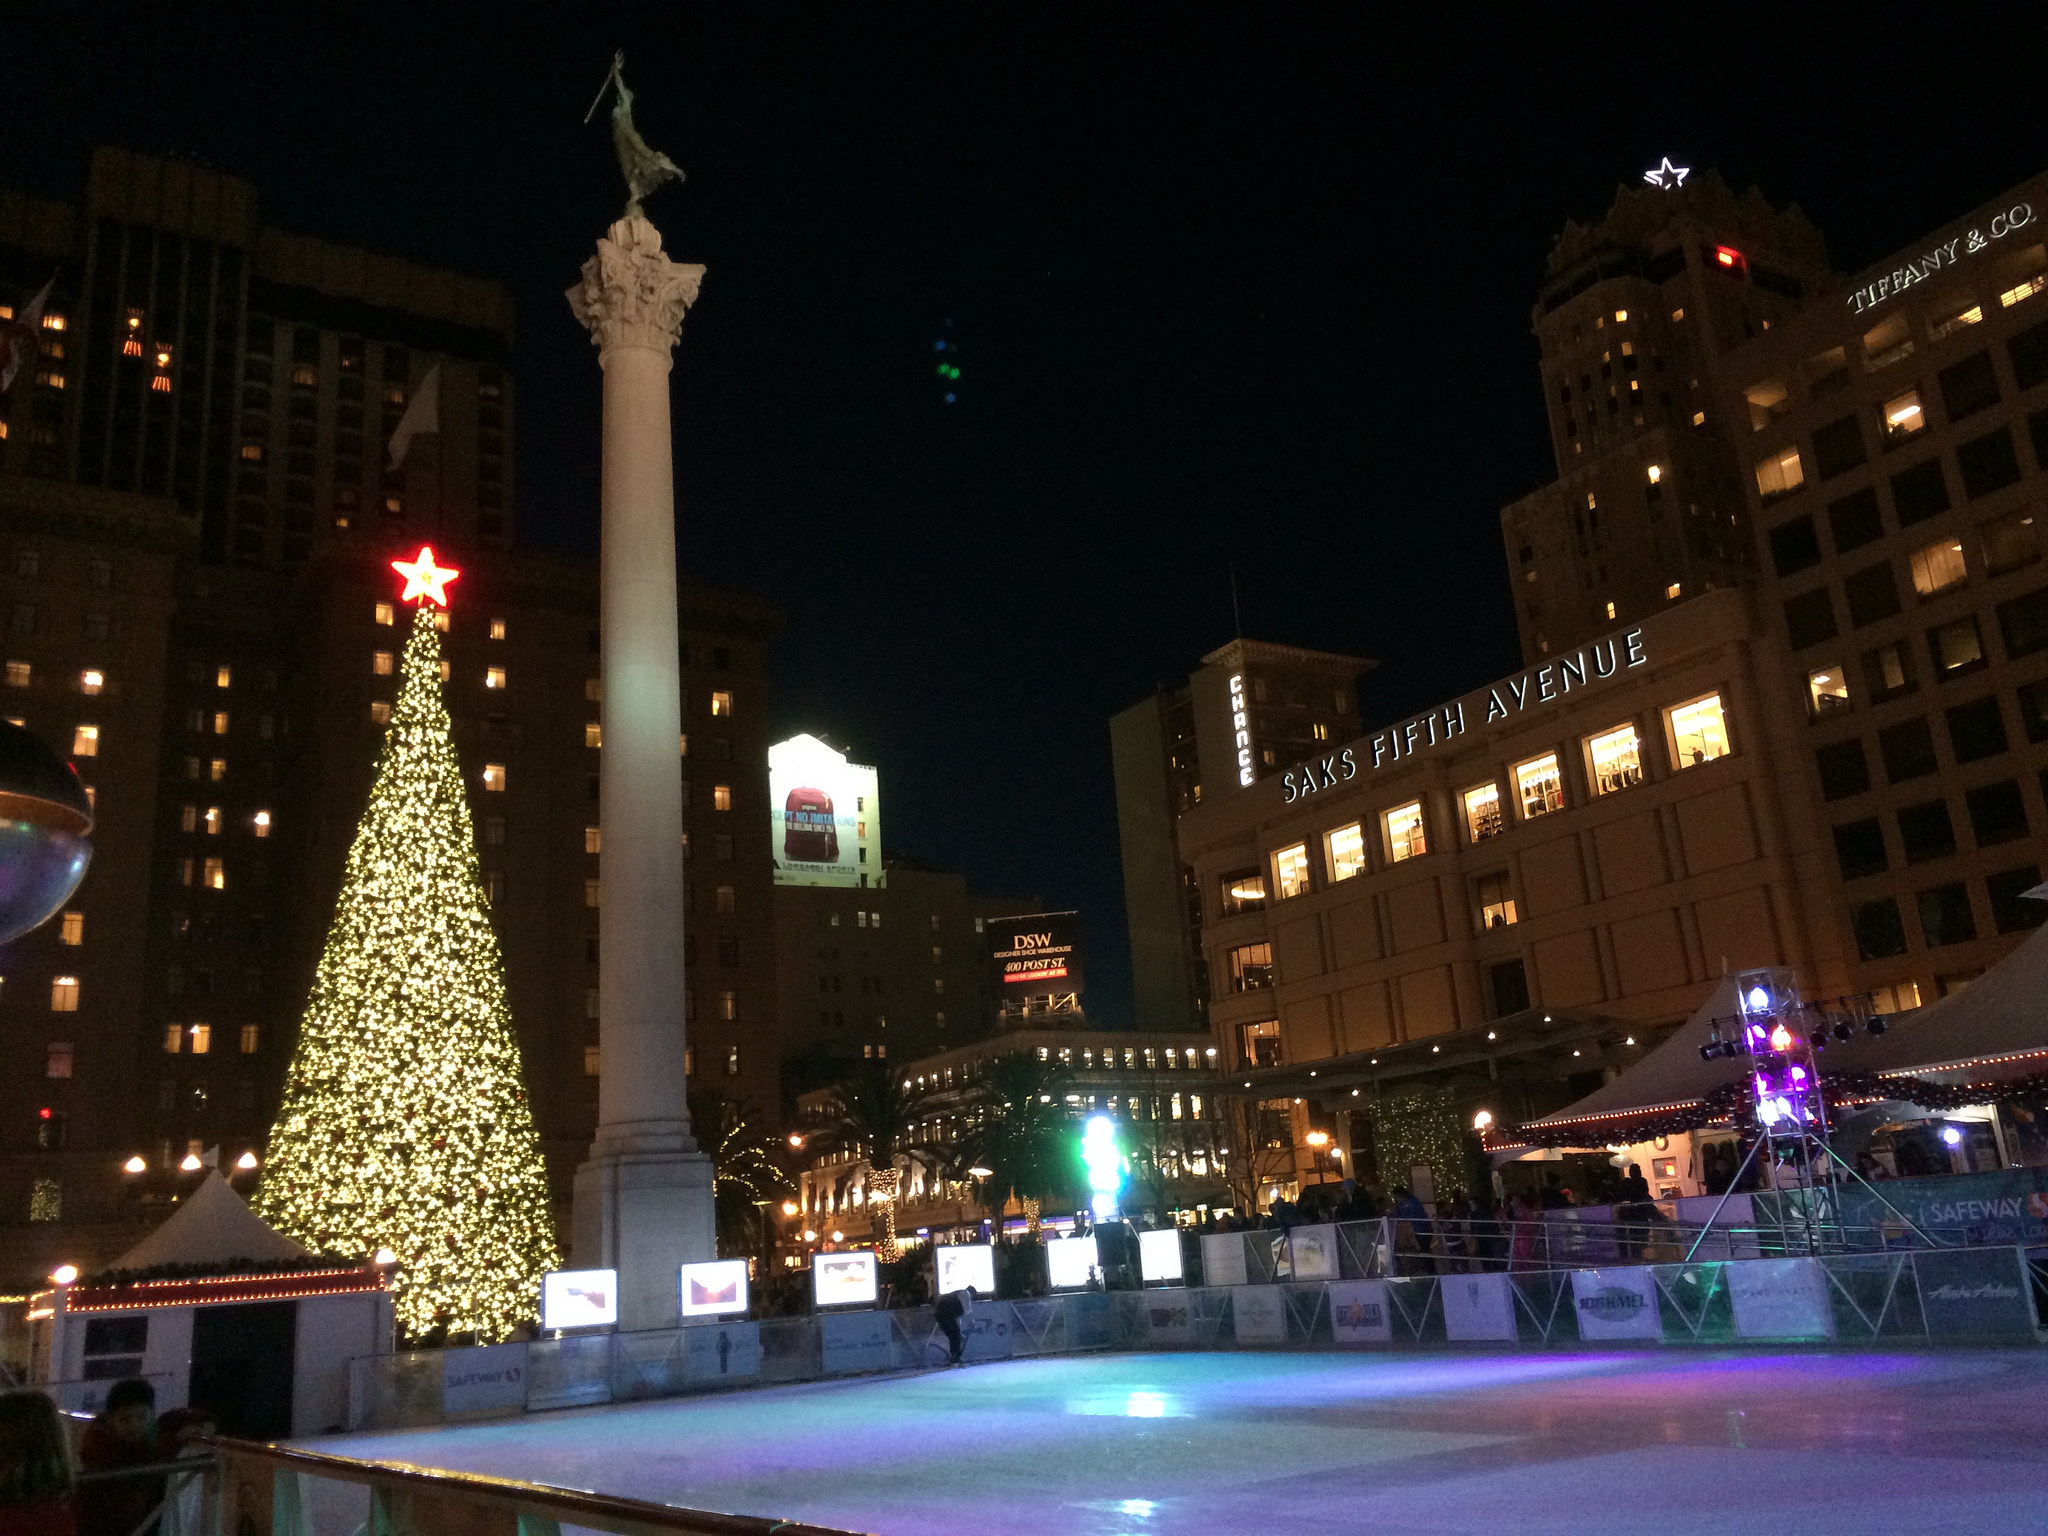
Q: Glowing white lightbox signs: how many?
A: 6